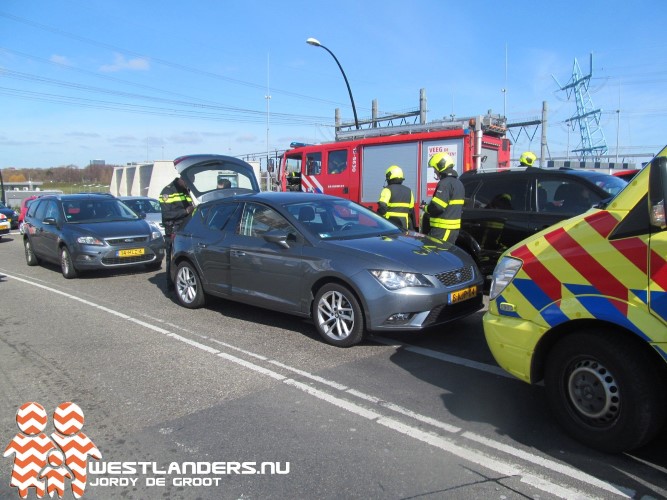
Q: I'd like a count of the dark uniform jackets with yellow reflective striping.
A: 3